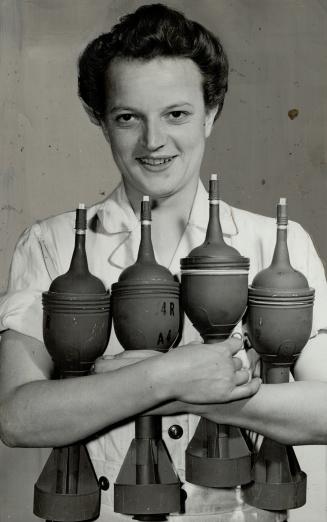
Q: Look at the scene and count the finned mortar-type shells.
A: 4